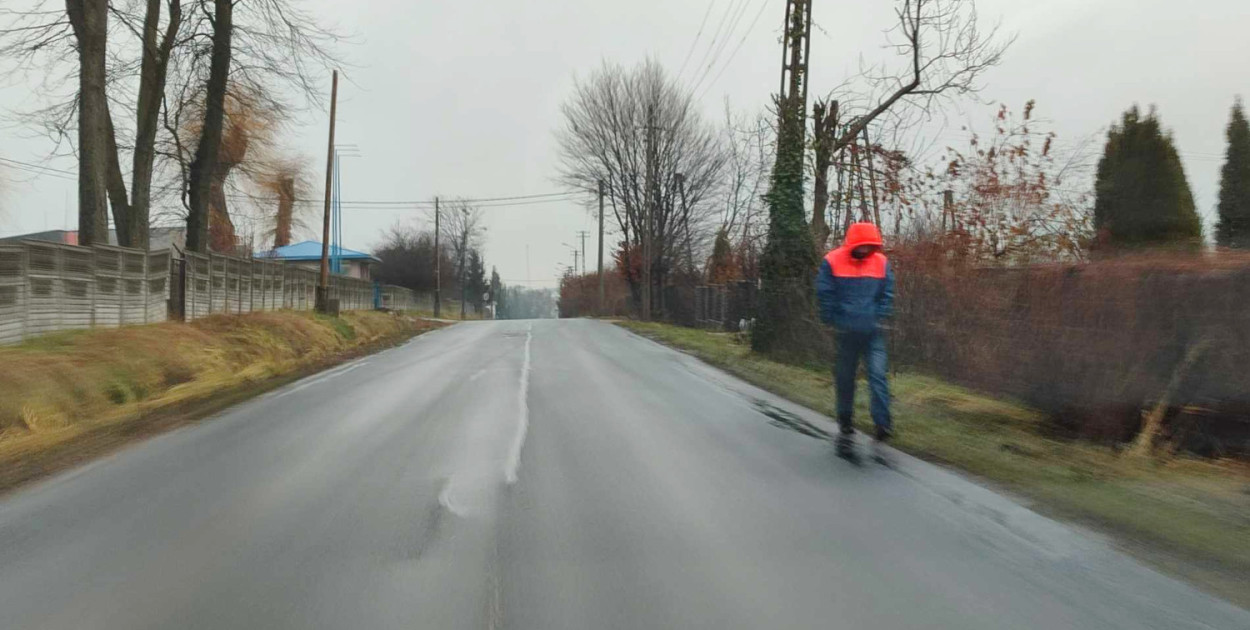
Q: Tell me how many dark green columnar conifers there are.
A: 2